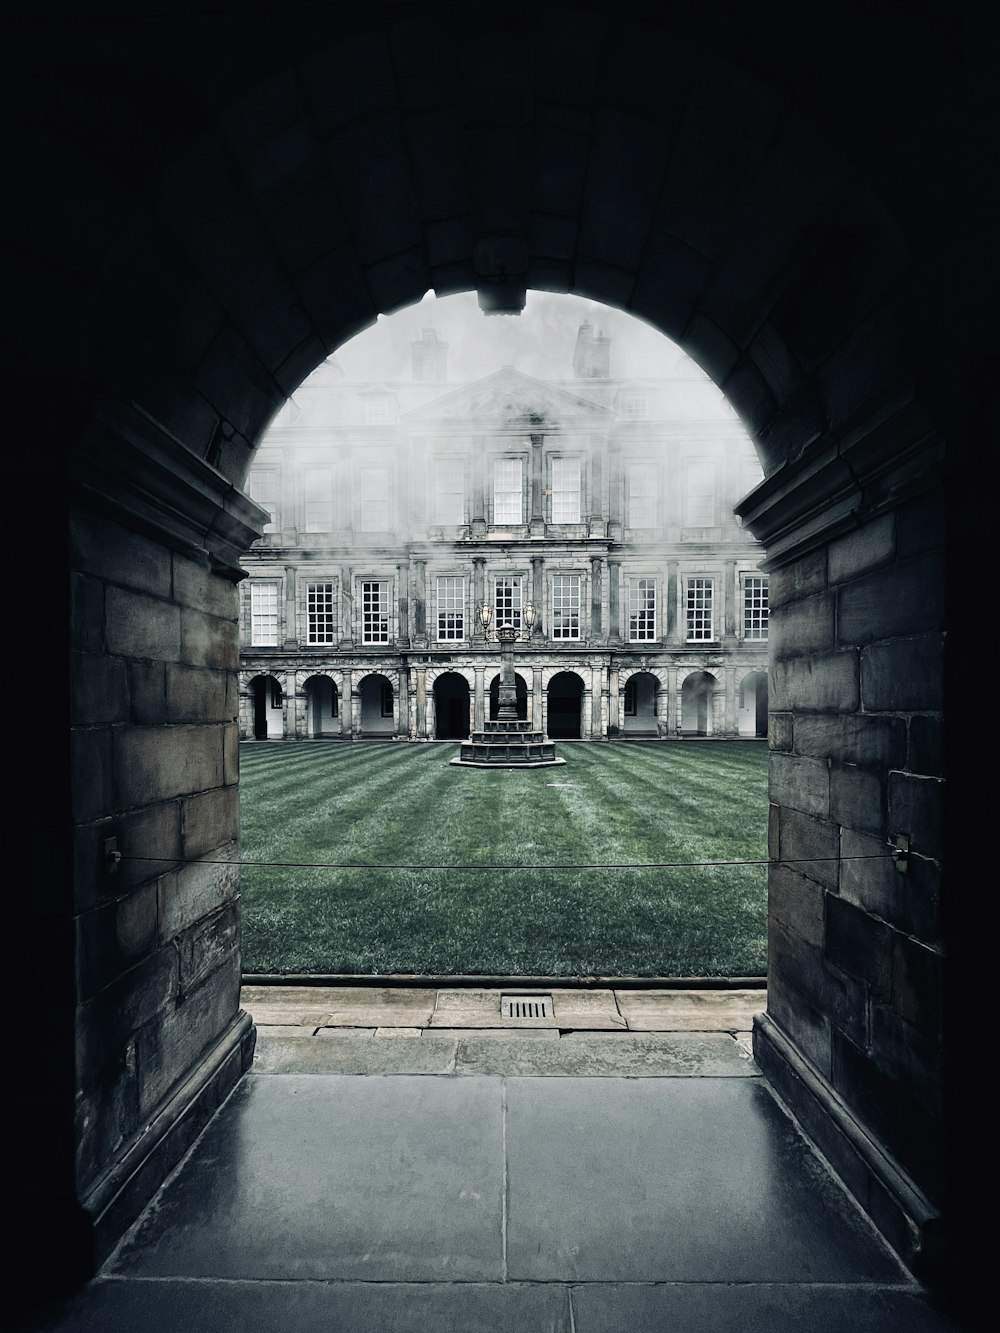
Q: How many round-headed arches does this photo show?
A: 10